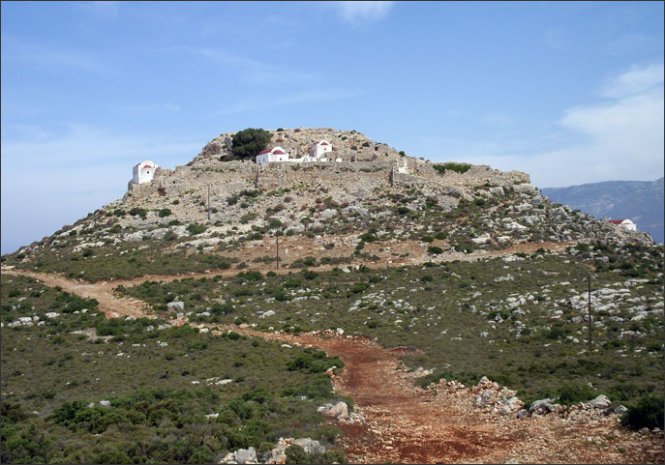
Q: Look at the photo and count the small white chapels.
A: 4